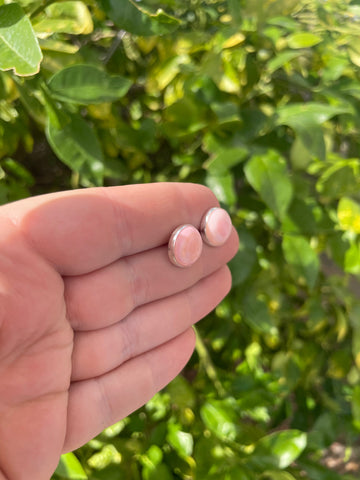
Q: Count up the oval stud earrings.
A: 2